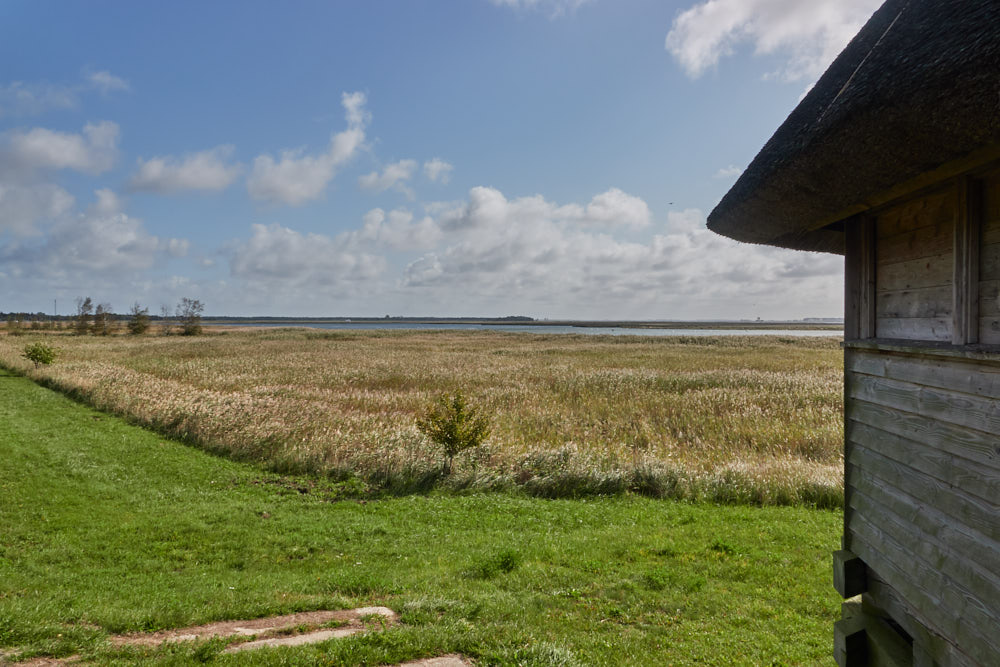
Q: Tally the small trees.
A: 2